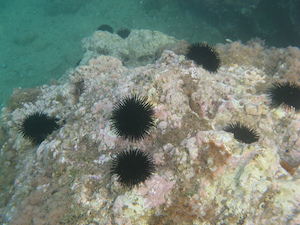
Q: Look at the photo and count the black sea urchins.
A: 8